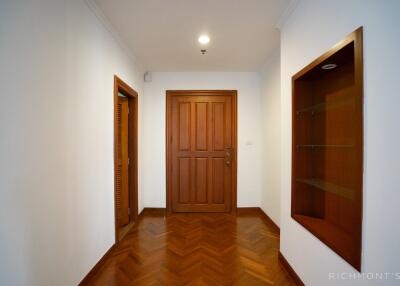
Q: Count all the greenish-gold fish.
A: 0